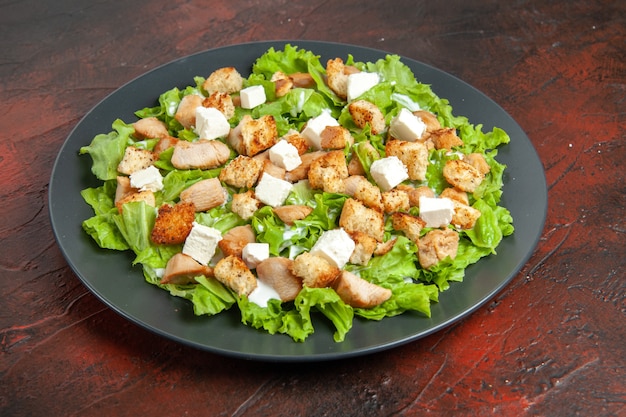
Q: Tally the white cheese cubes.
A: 13